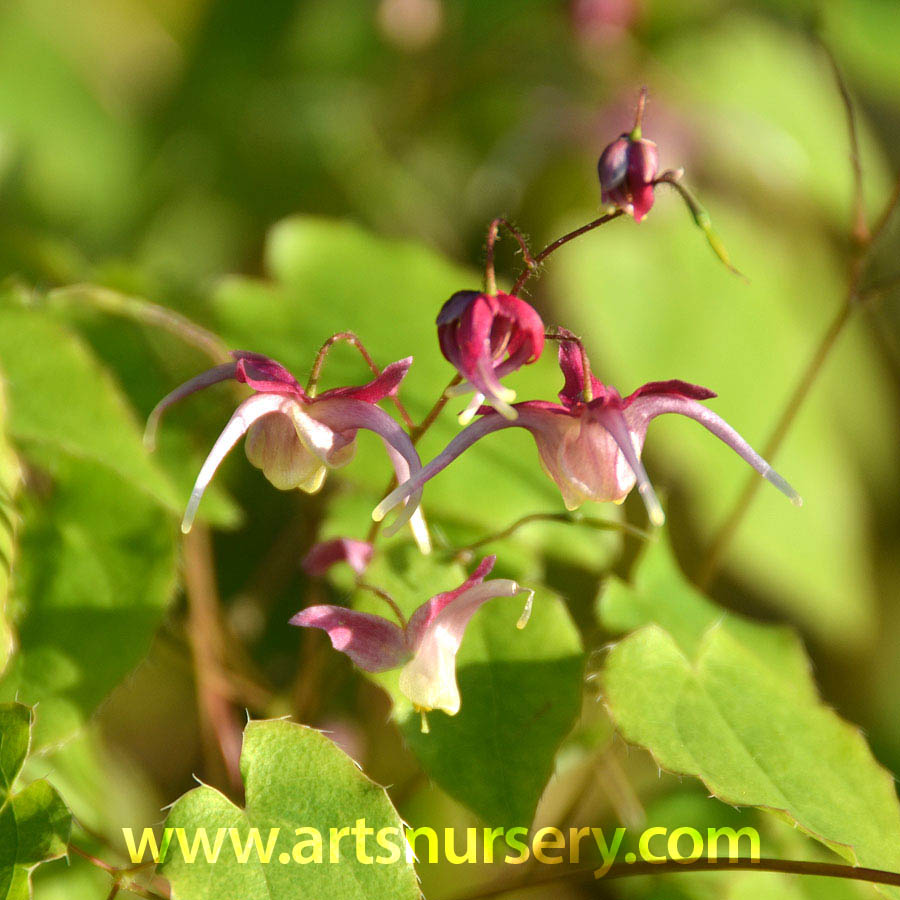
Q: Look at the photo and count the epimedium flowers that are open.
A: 3